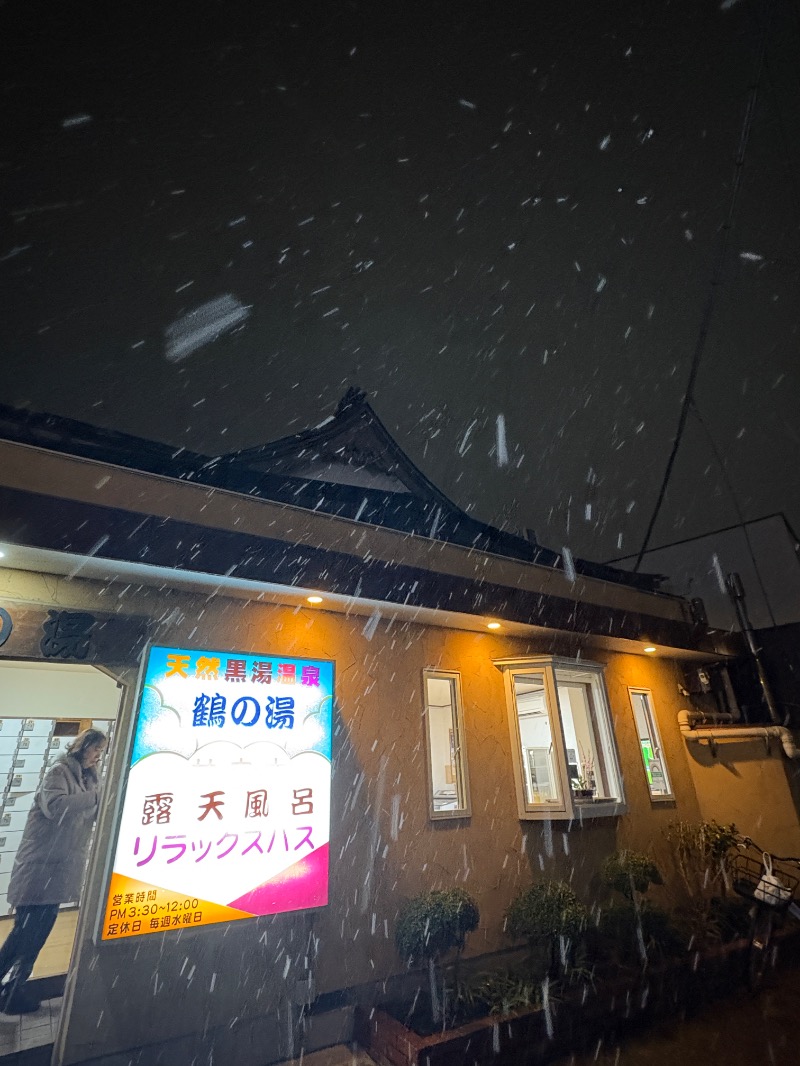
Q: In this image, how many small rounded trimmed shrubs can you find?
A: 3